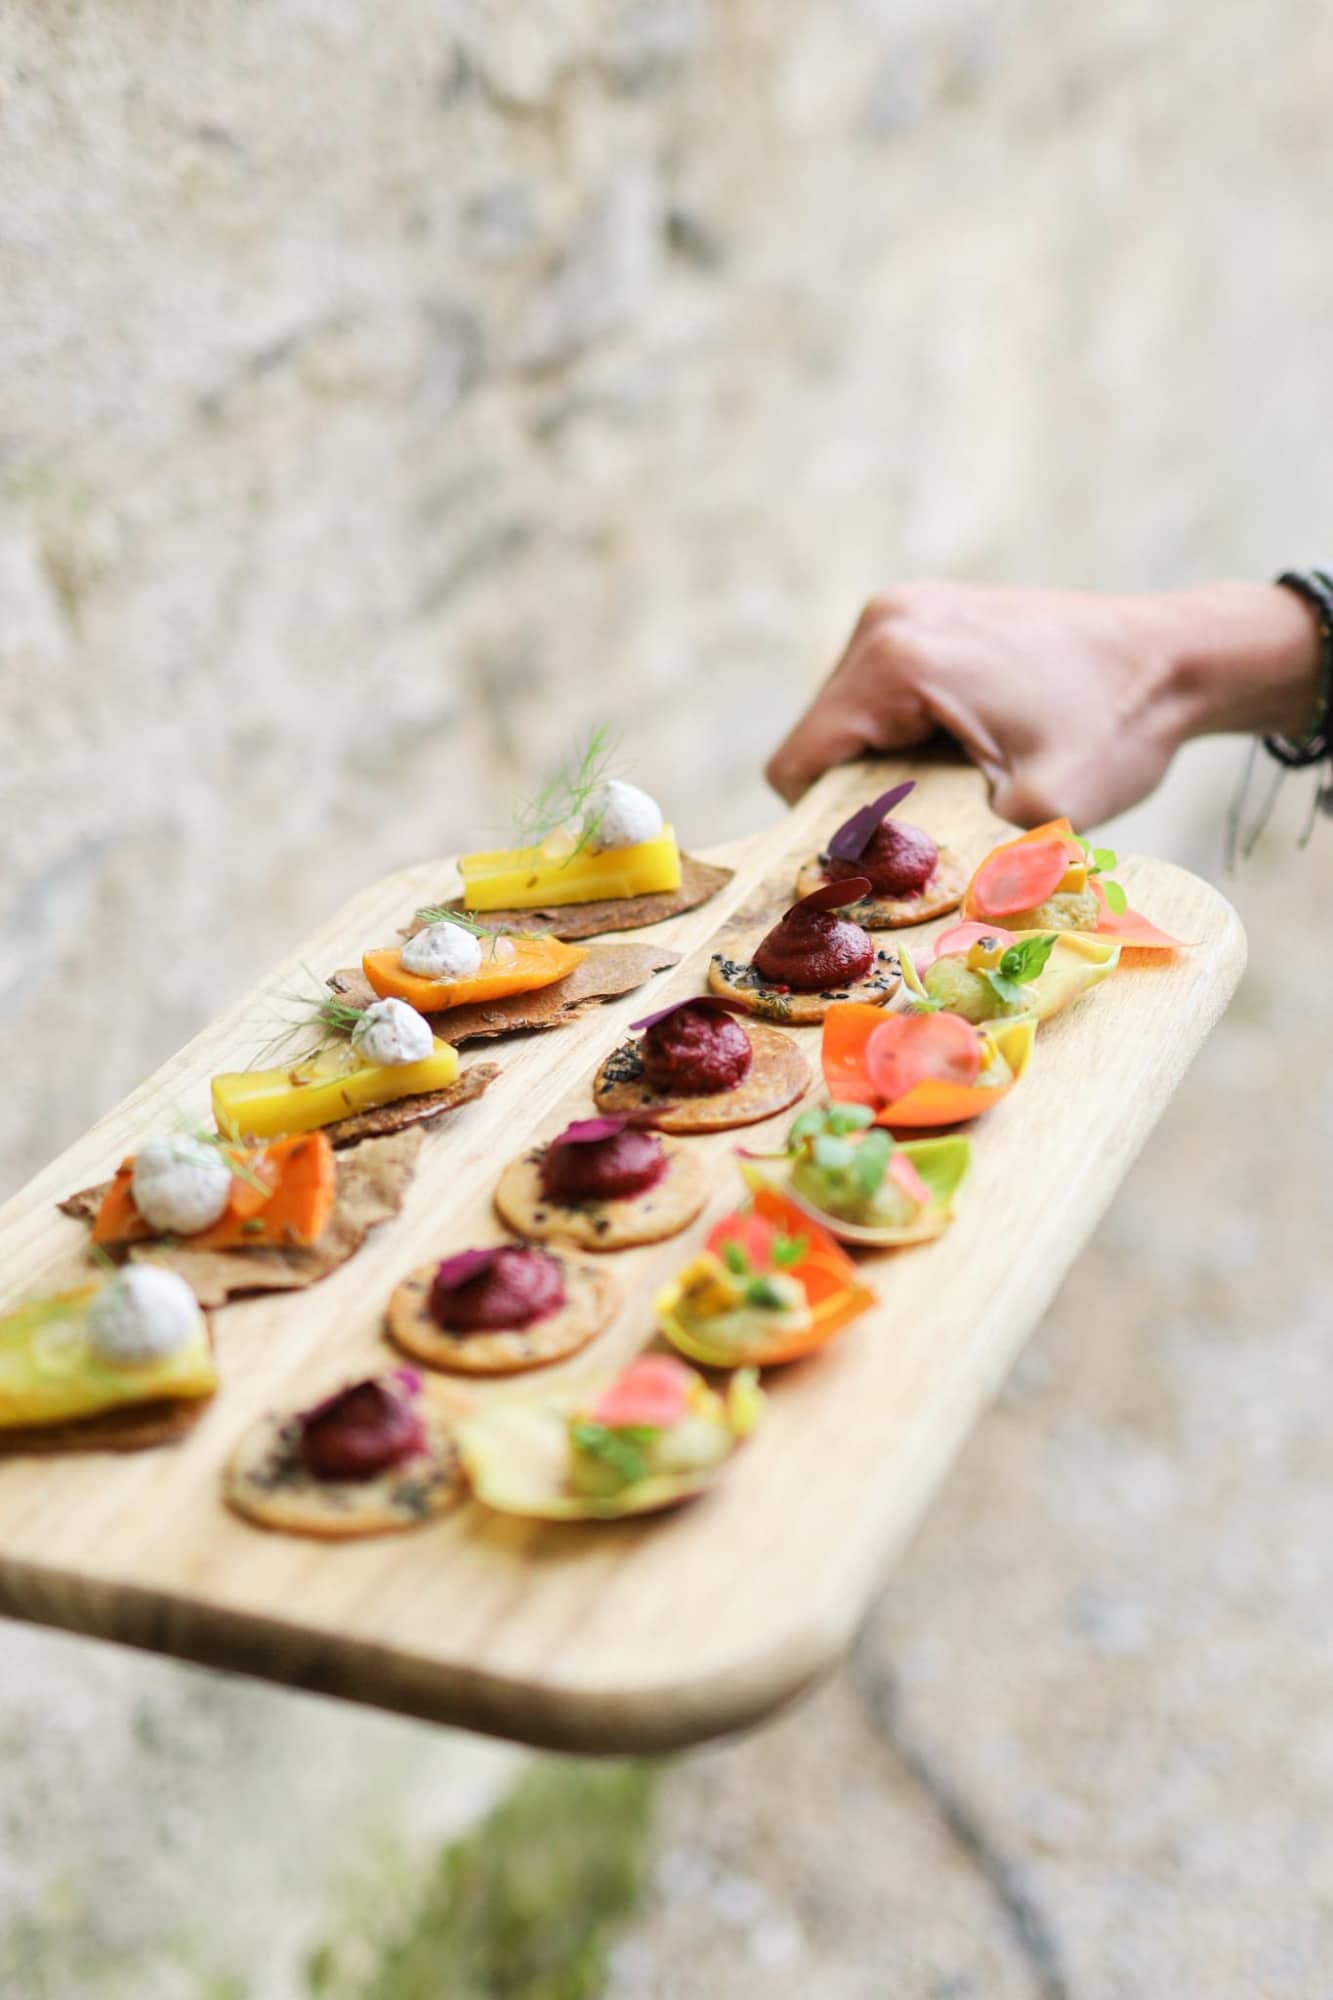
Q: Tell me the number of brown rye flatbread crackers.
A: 5